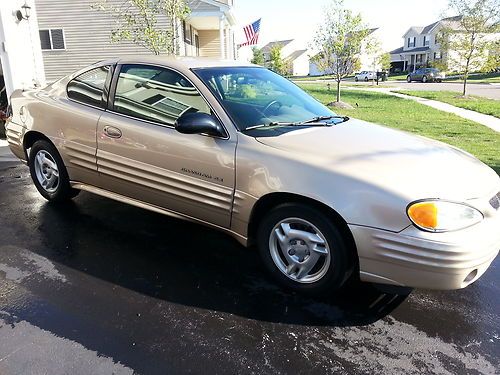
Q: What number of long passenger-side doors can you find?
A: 1